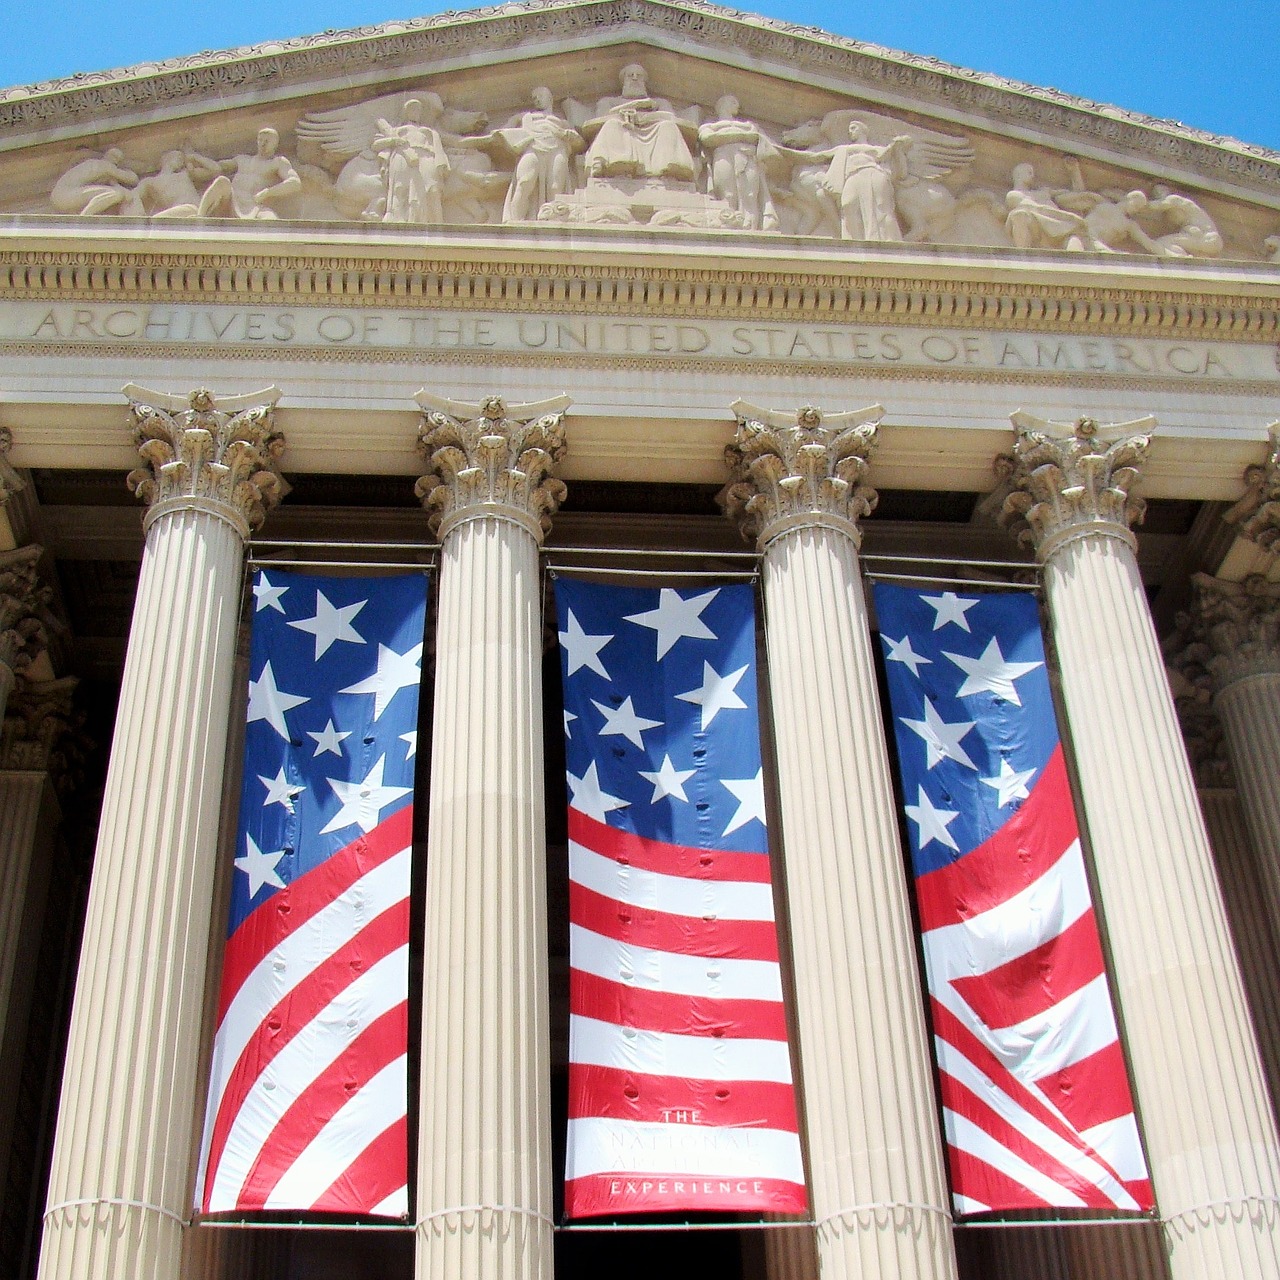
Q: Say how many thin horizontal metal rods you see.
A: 9